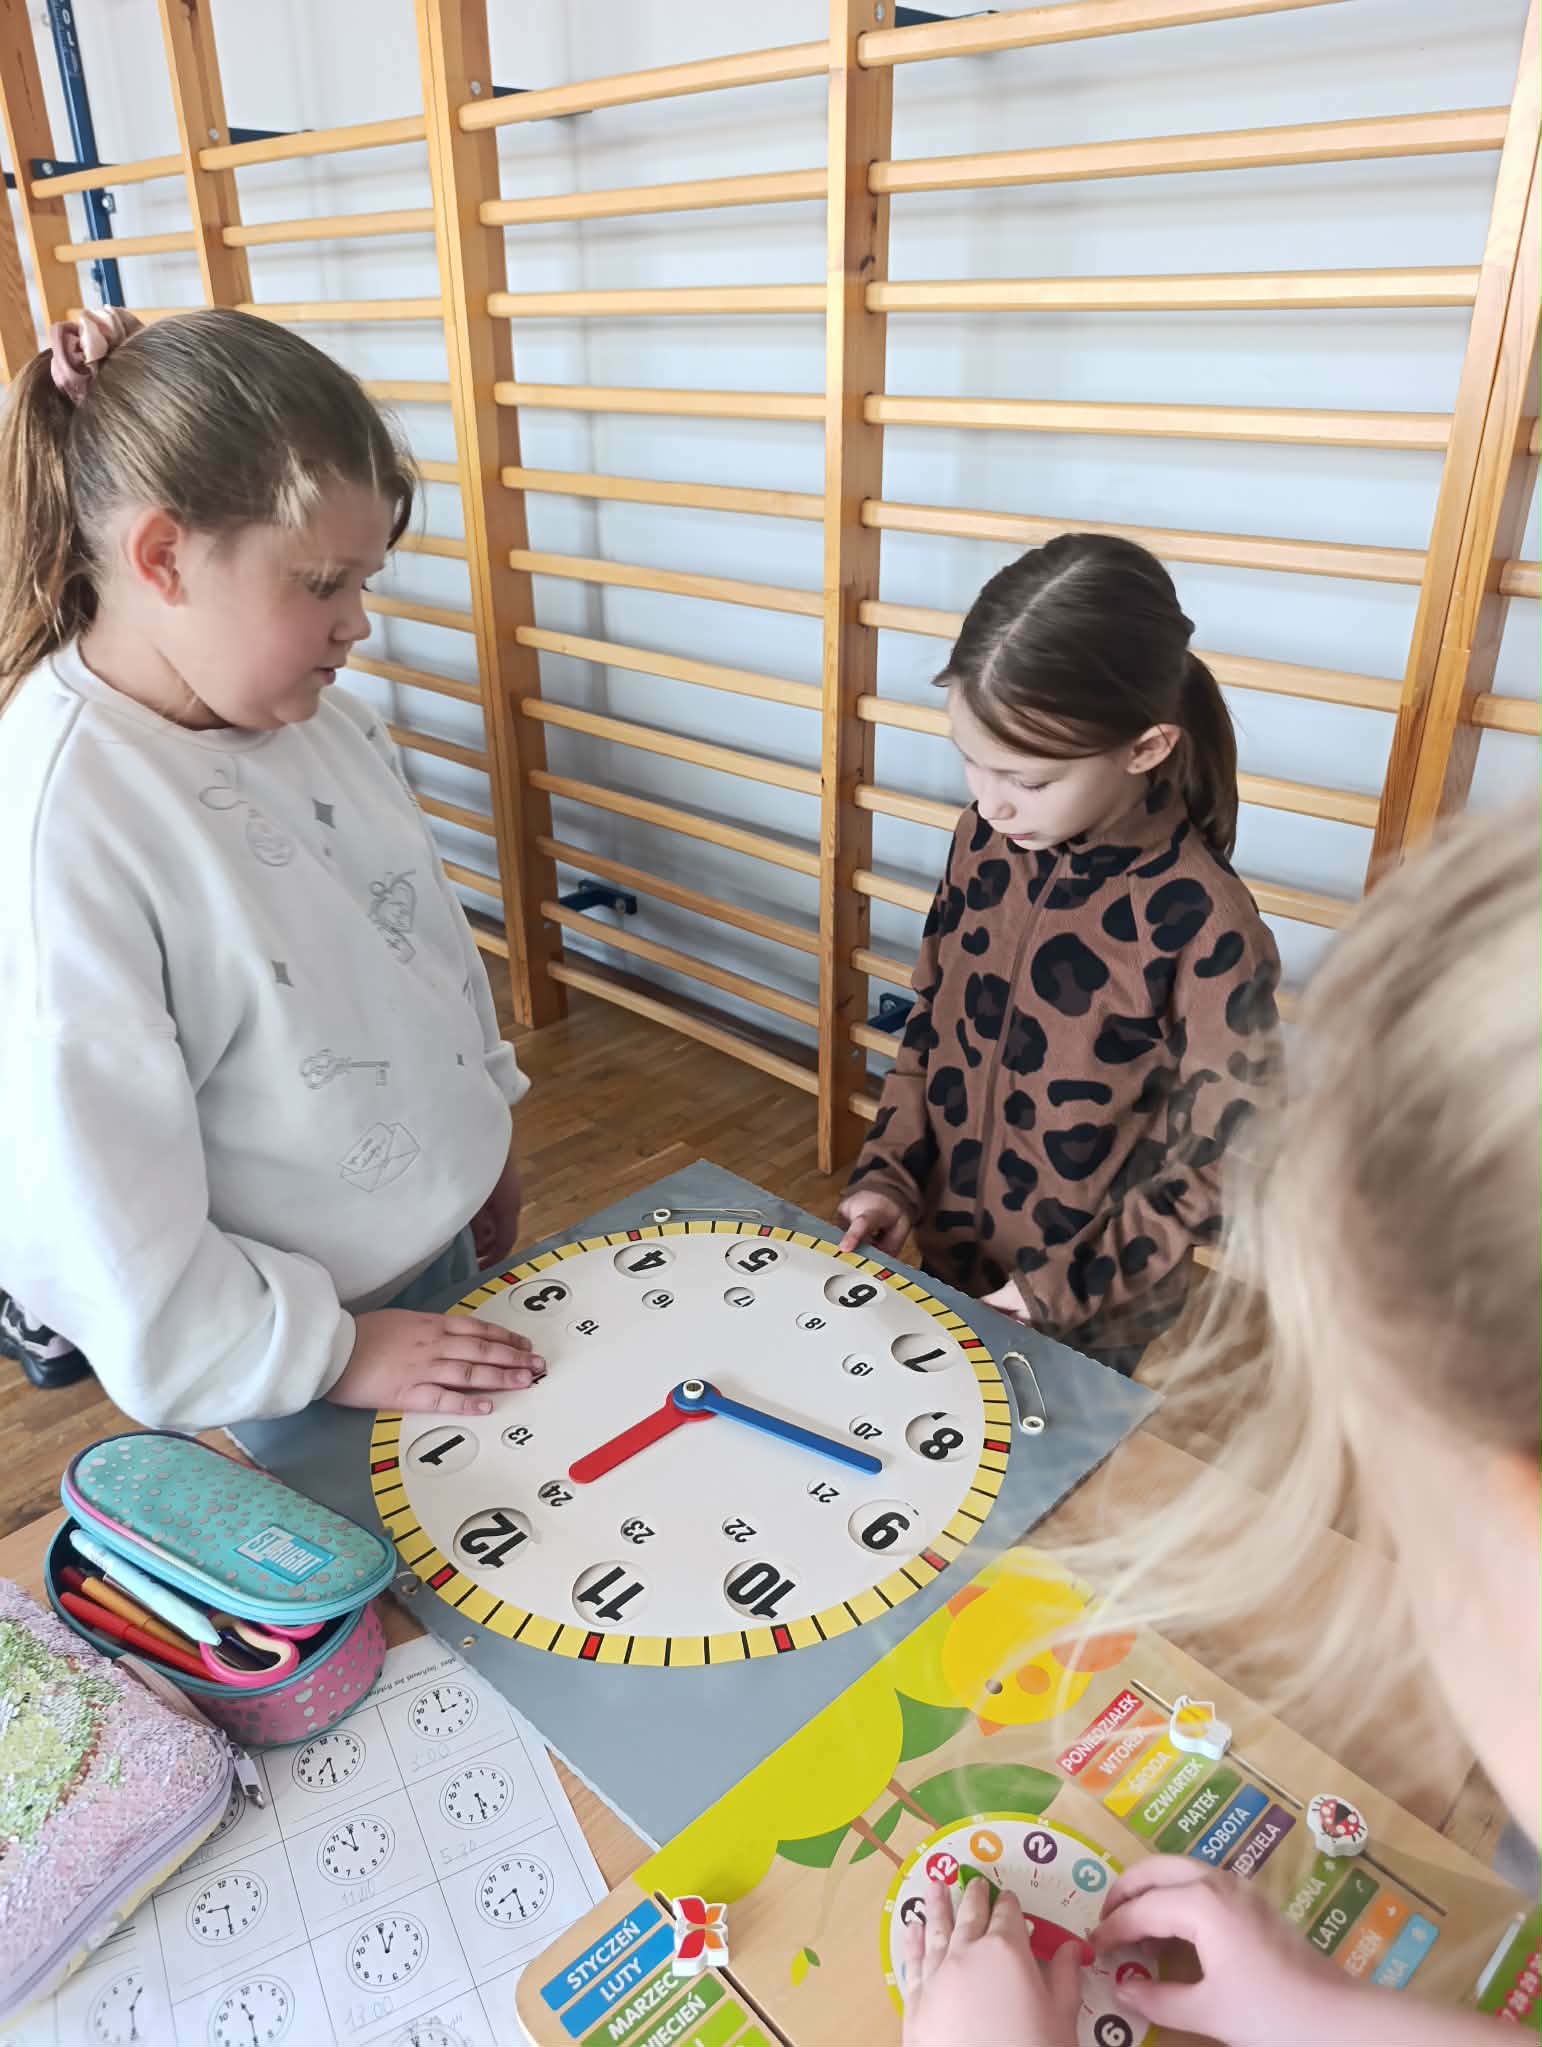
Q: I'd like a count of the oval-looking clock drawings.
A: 11